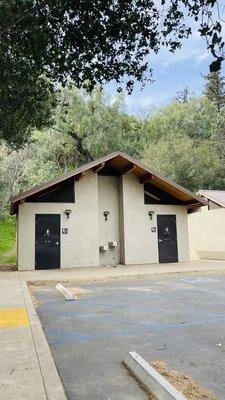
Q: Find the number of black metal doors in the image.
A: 2